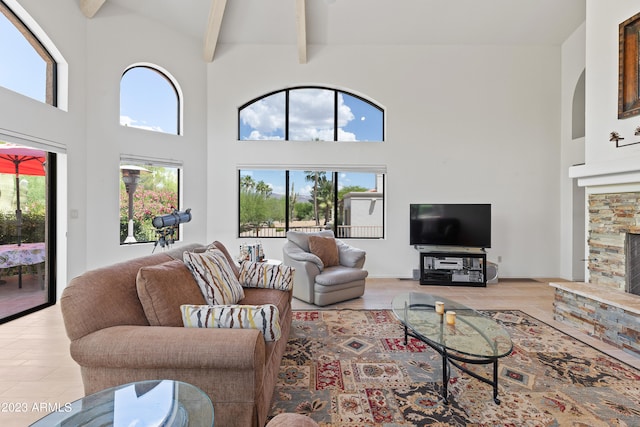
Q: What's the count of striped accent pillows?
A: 3